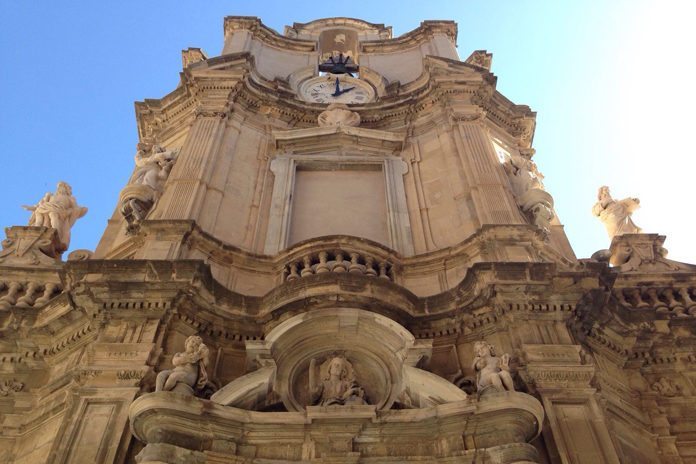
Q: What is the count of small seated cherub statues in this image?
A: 2